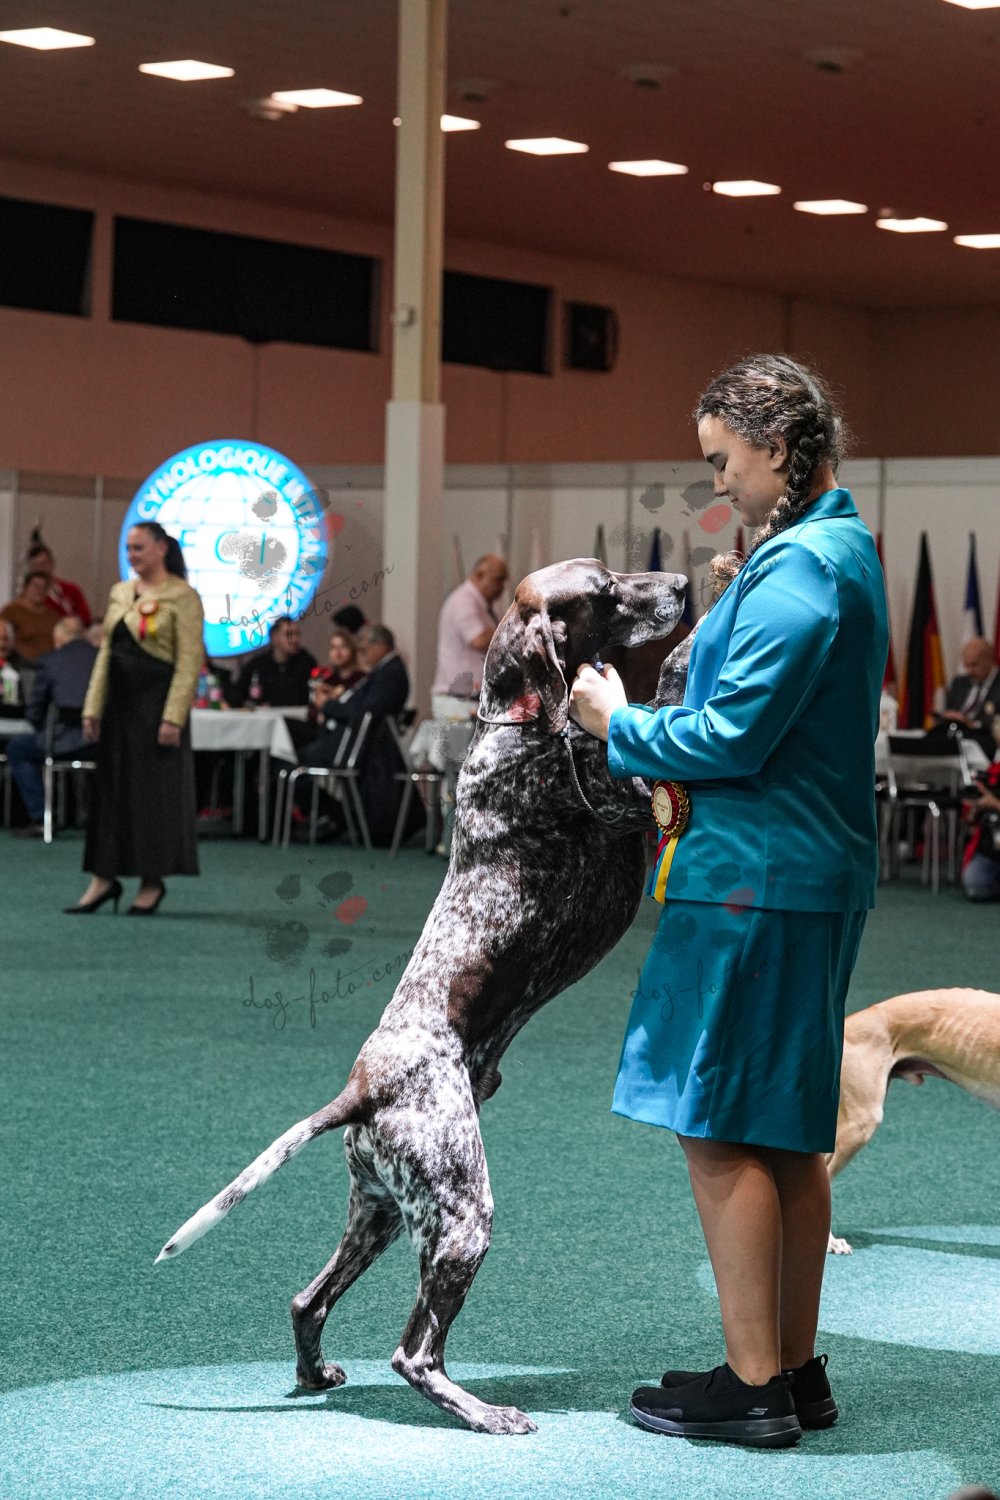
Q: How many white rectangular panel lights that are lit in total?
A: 11